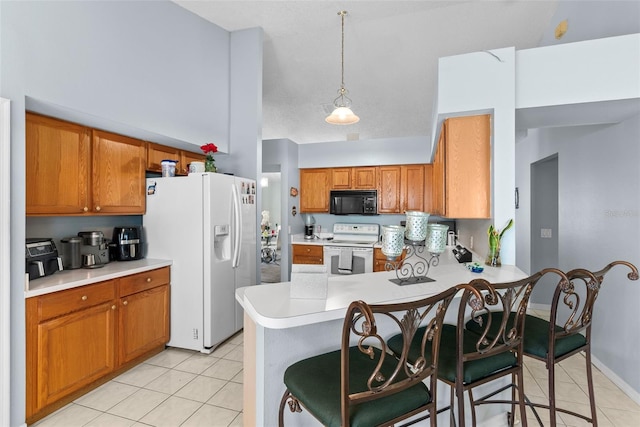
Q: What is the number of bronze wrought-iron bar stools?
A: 3